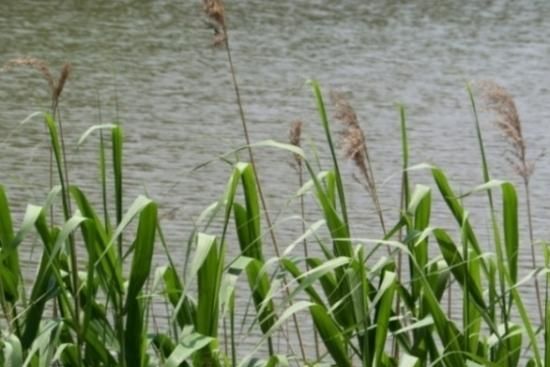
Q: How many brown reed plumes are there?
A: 6